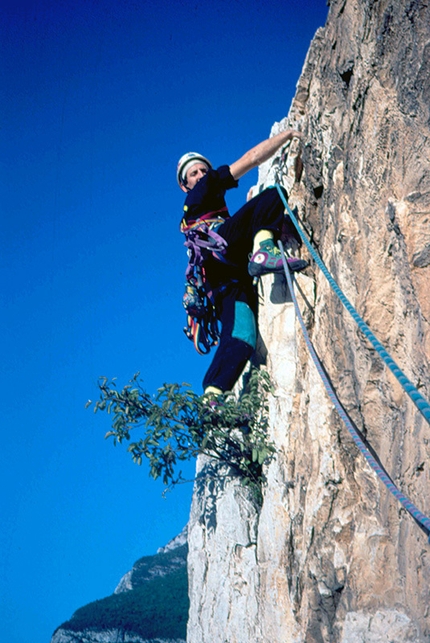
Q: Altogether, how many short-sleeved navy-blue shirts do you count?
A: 1